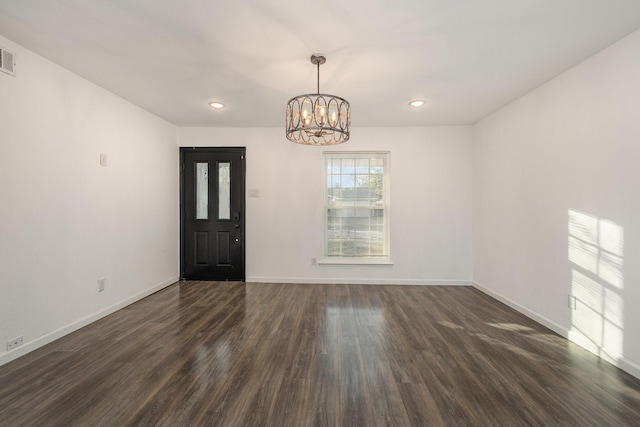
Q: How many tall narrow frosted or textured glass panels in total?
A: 2